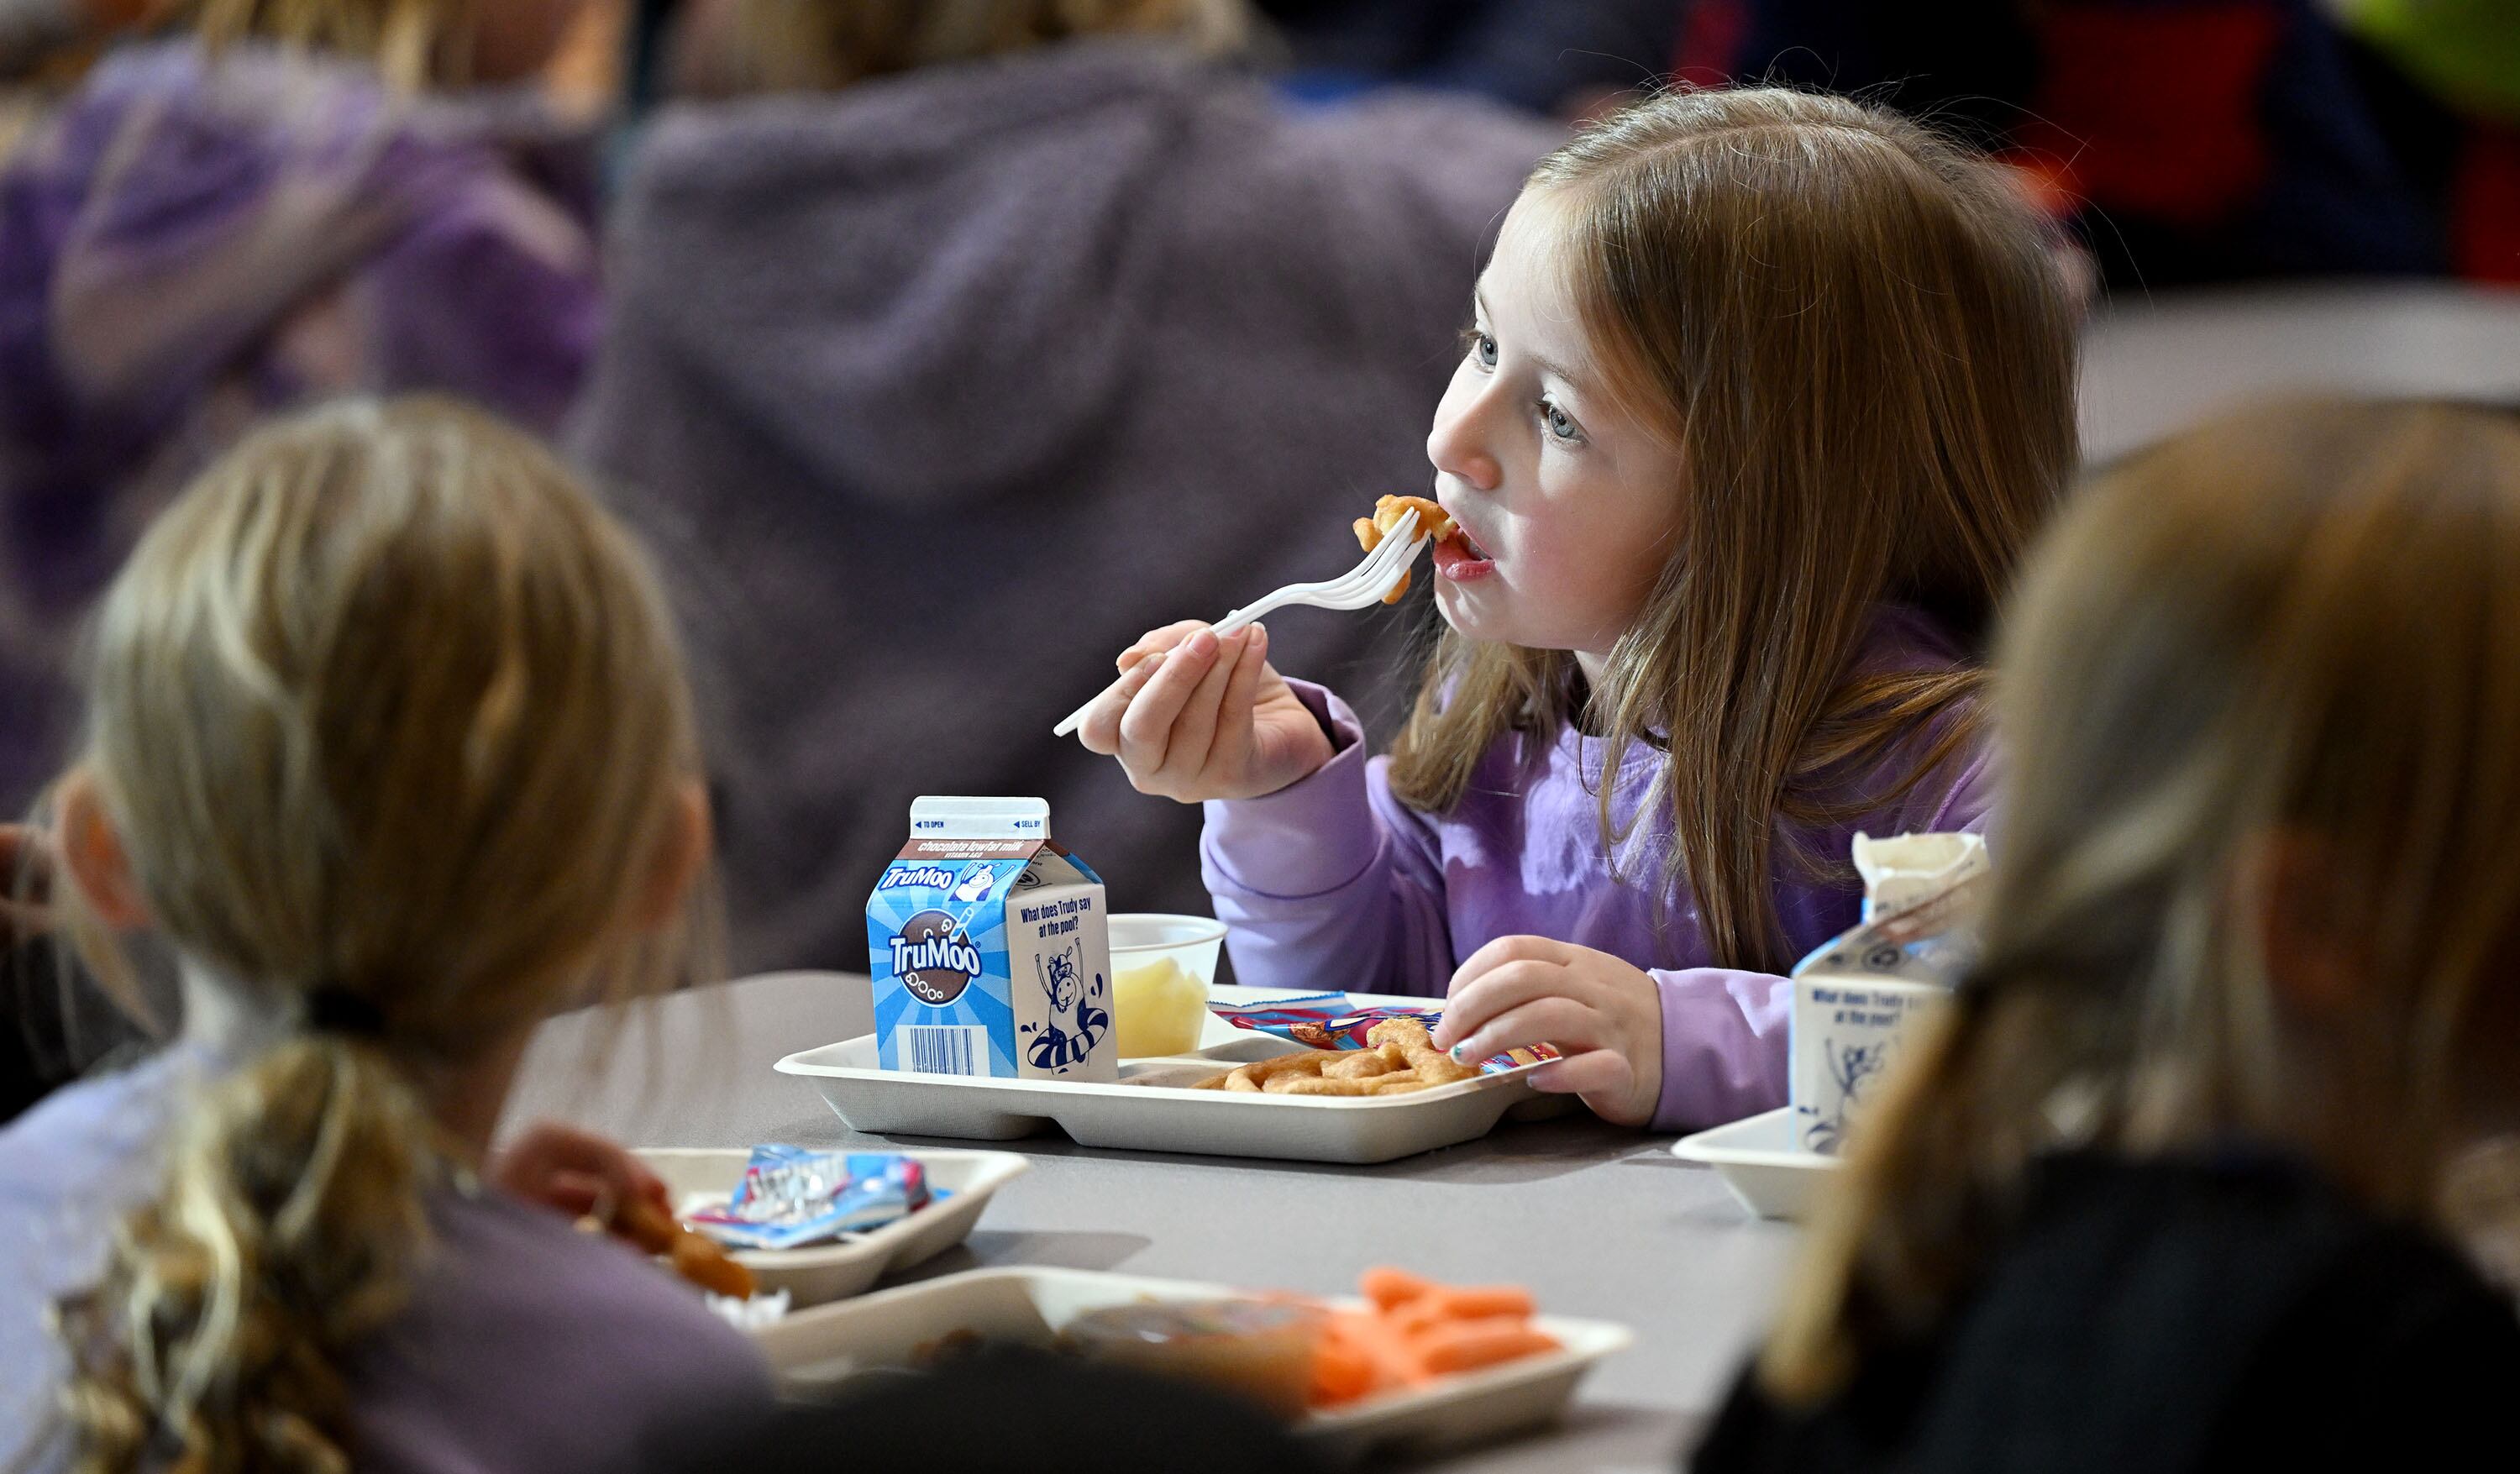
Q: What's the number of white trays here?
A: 4